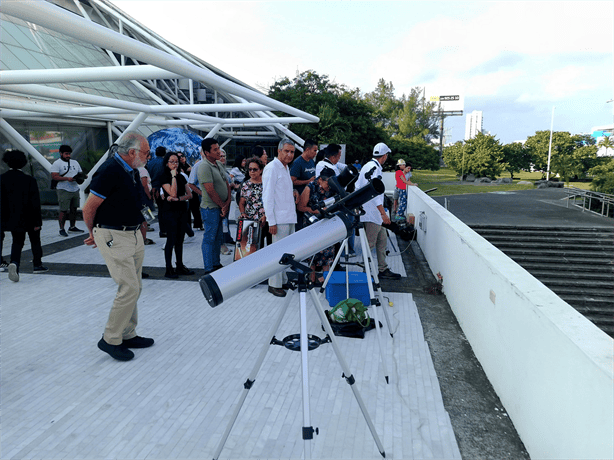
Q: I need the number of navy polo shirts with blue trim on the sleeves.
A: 1